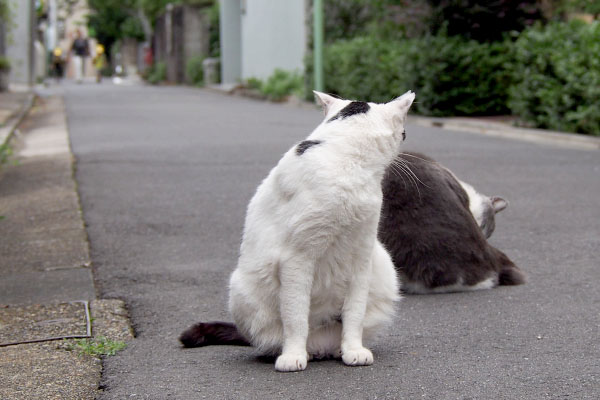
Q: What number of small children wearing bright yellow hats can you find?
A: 2